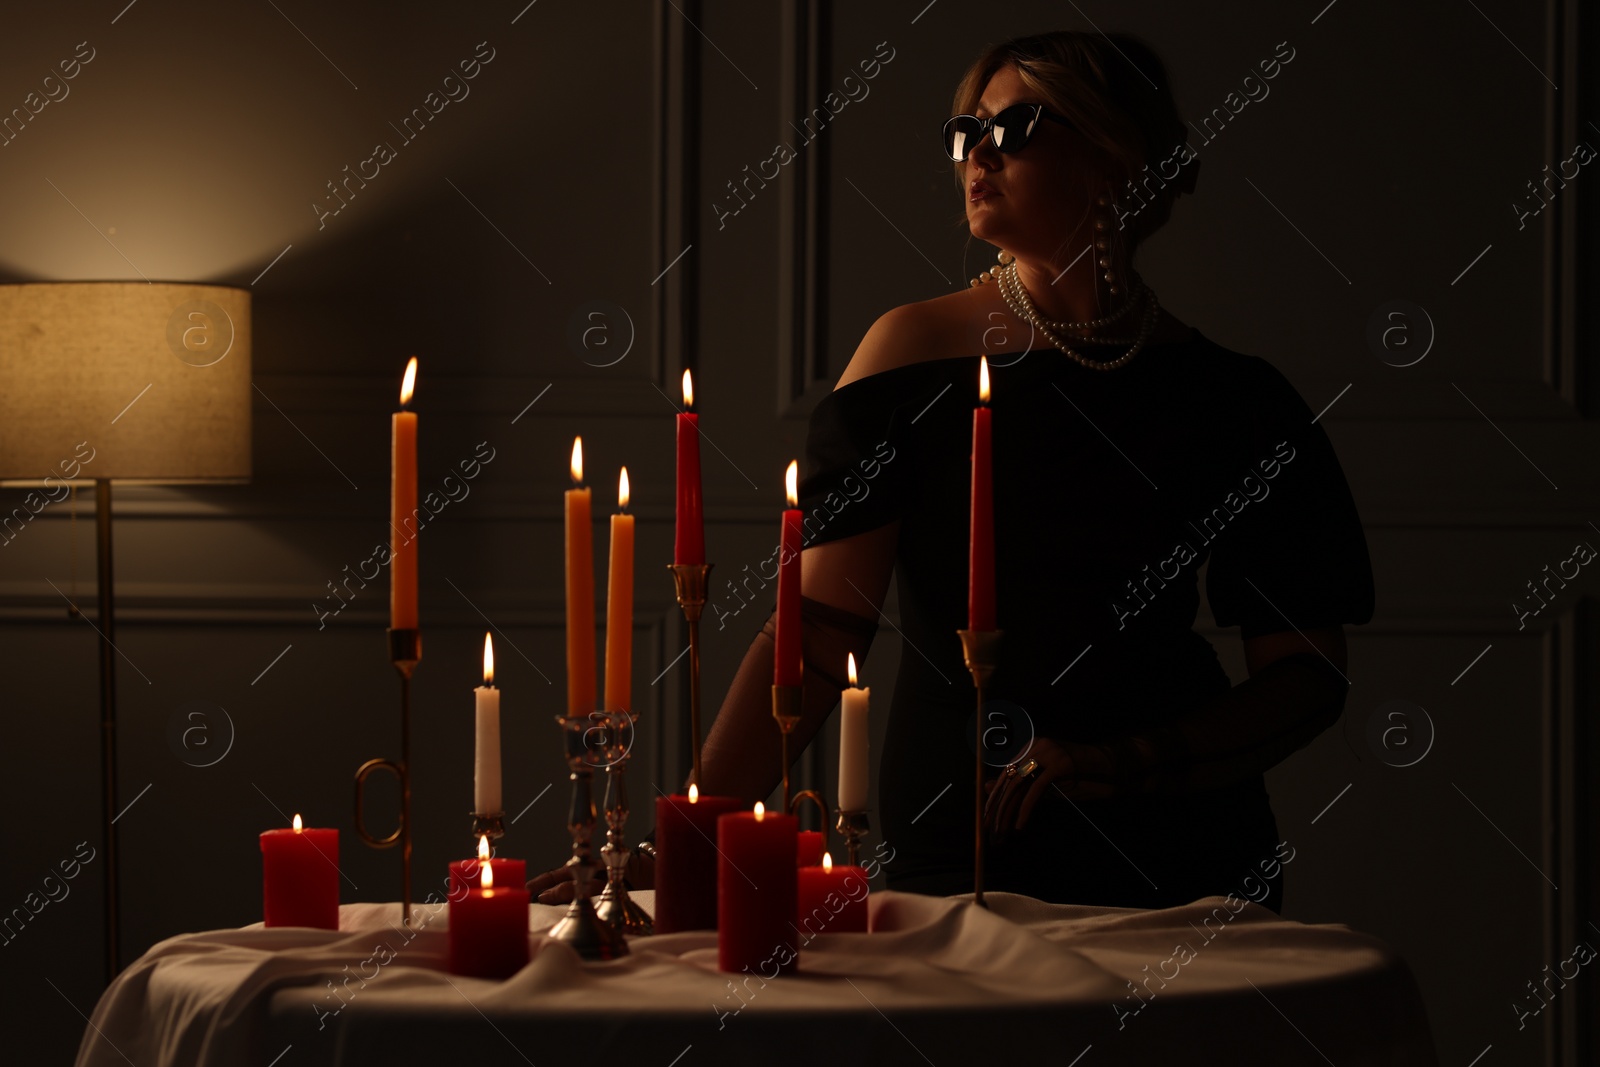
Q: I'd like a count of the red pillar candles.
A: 7